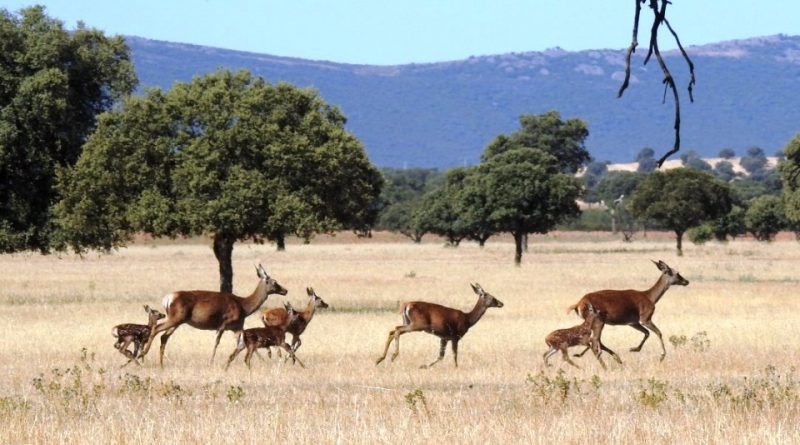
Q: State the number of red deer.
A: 7